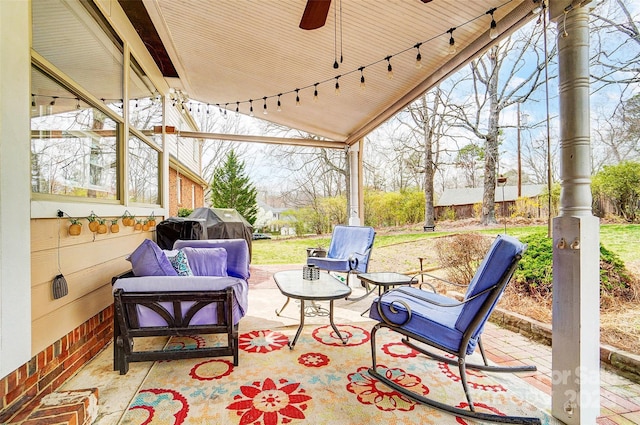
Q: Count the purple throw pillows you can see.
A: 2